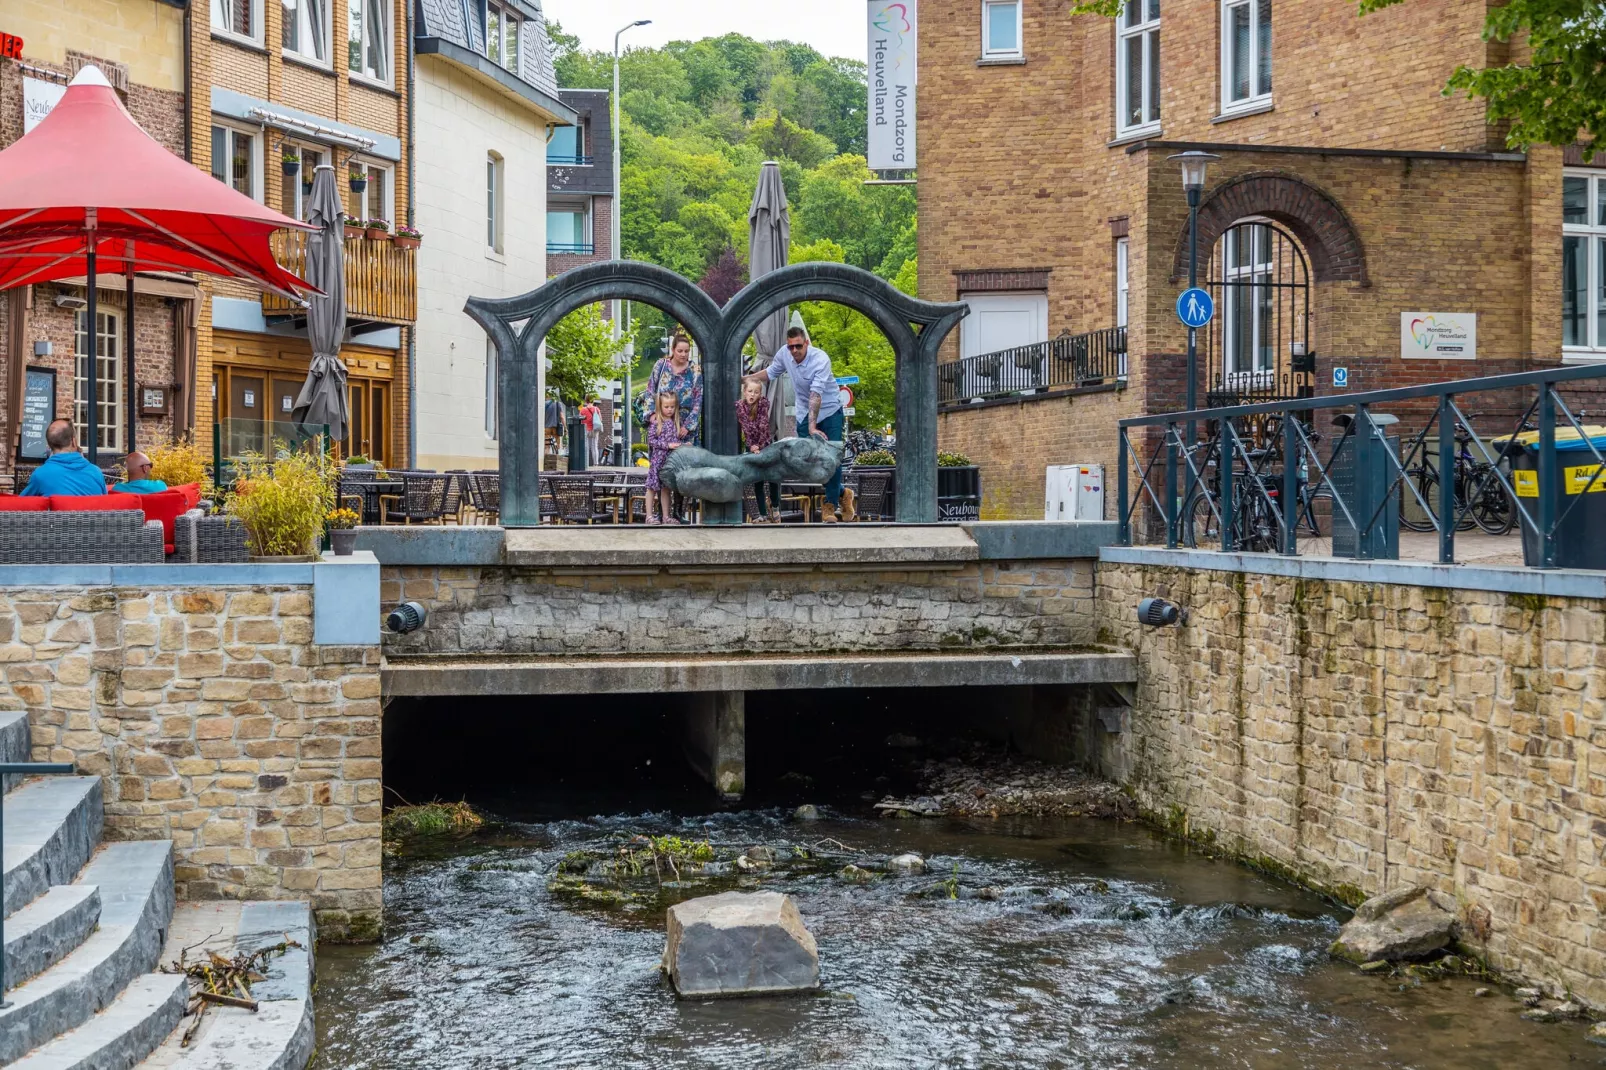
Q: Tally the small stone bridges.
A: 1